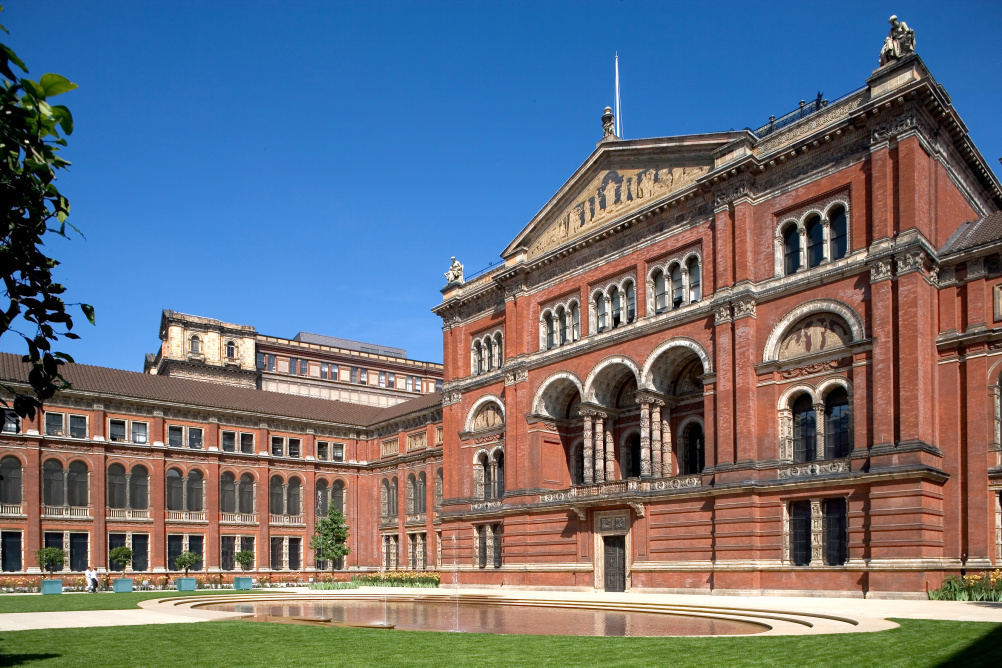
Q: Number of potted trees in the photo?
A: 4